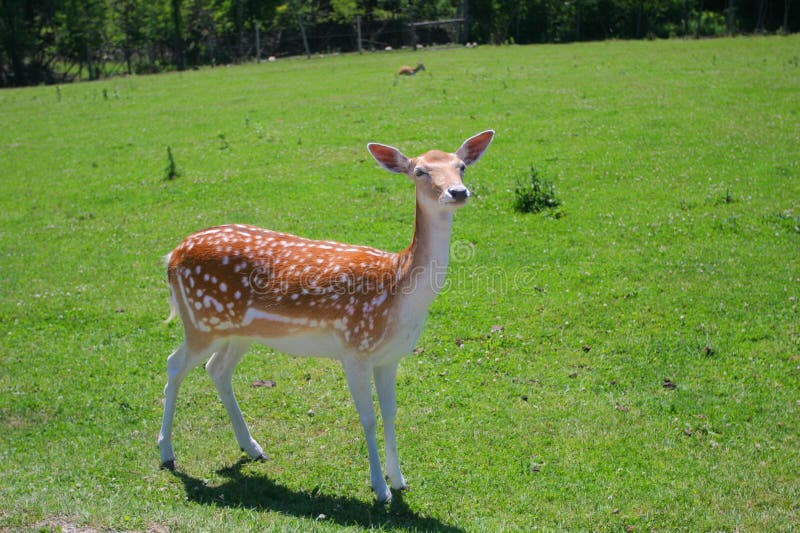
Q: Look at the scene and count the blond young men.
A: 0